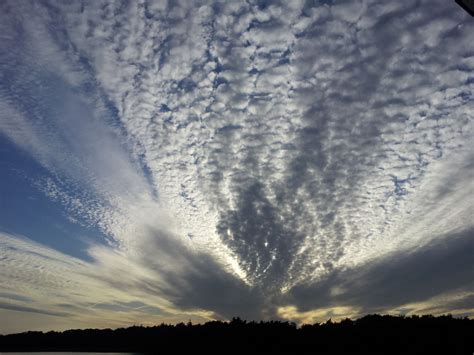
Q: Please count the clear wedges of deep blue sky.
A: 1